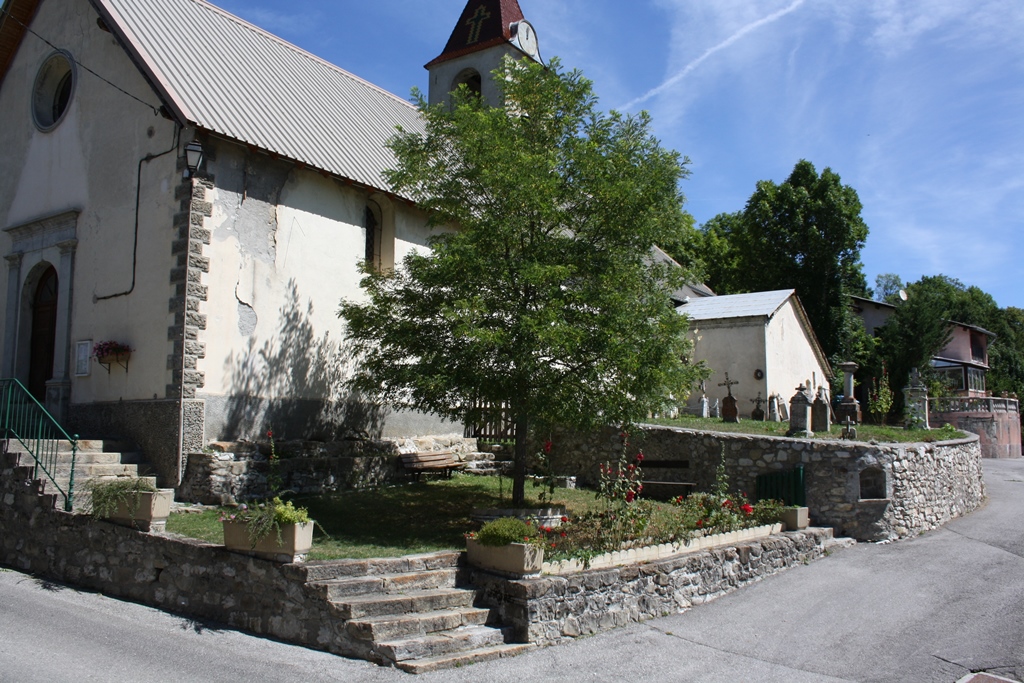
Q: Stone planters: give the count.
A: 4